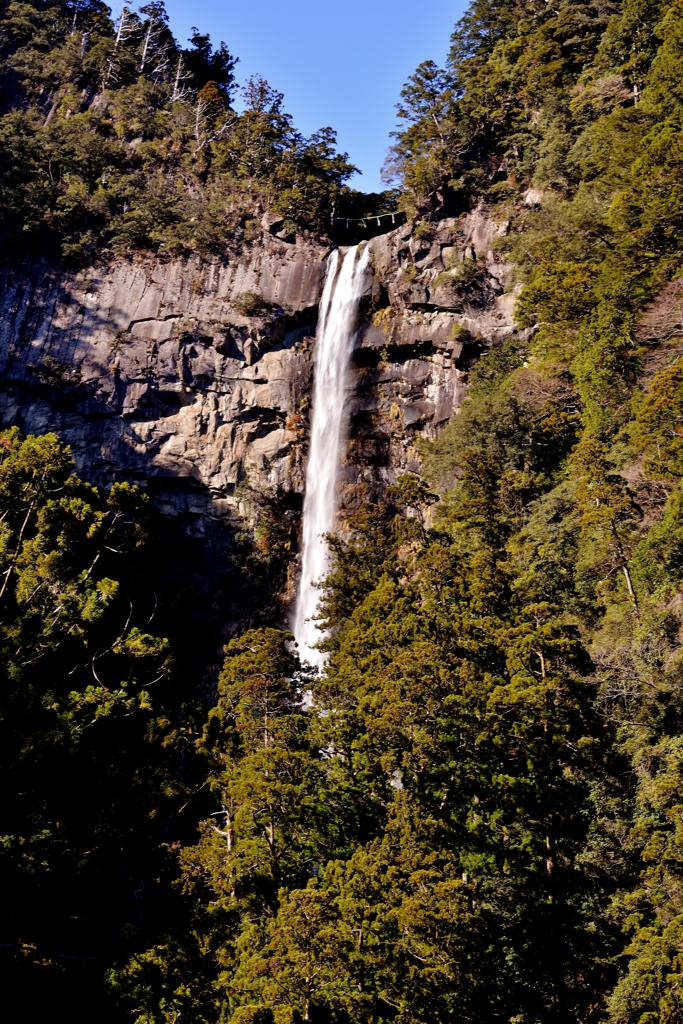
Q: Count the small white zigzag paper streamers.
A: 4